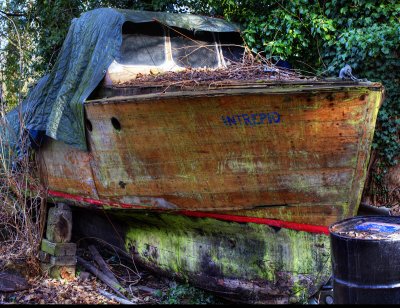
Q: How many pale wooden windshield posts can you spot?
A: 2